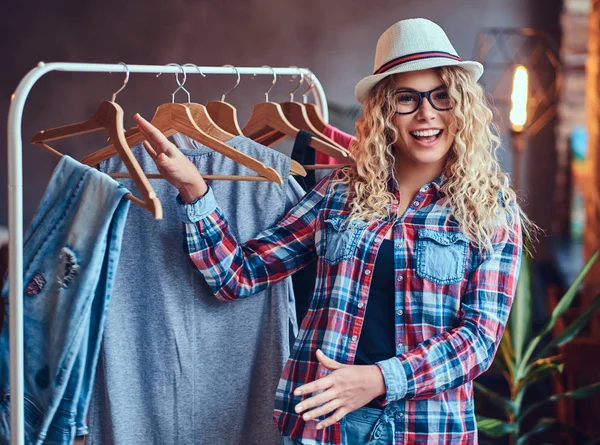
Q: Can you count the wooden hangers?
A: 7